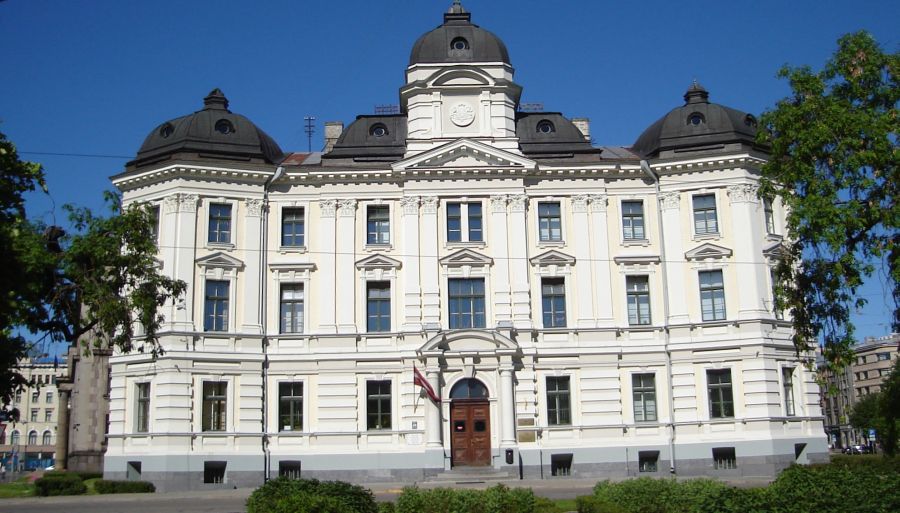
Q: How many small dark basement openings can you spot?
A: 7